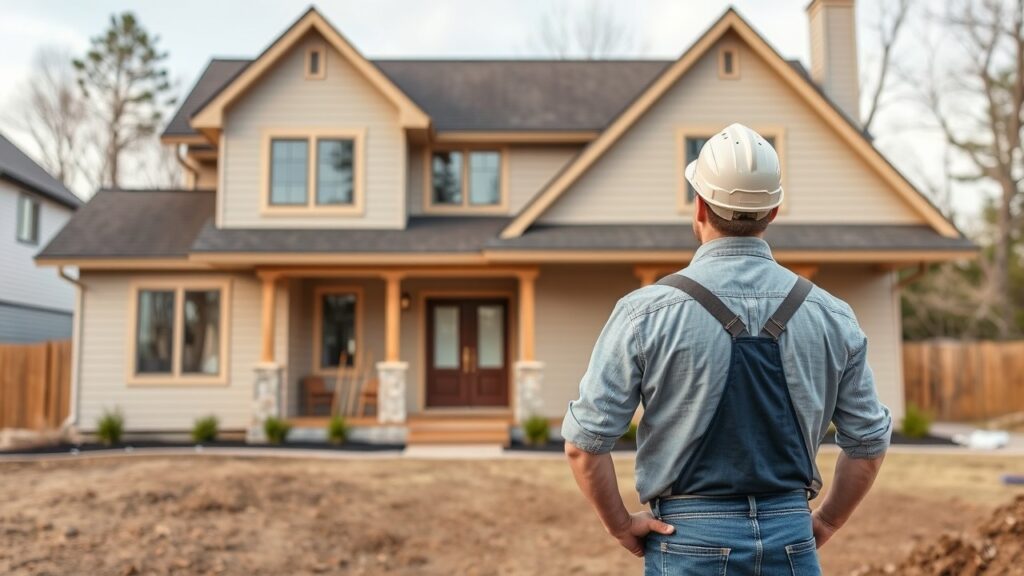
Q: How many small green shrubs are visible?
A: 7